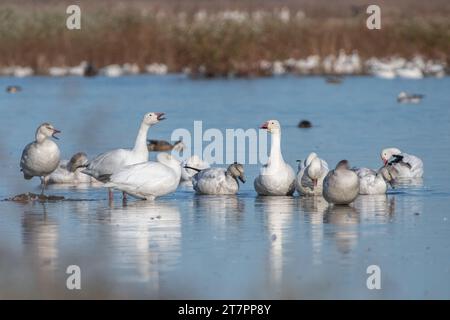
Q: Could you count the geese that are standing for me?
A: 3